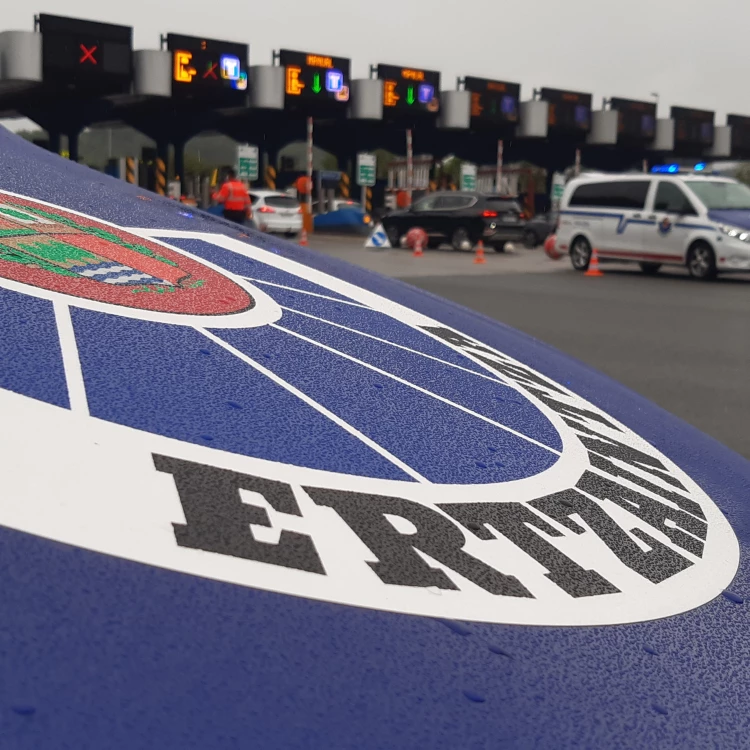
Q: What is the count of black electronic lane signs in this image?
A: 9